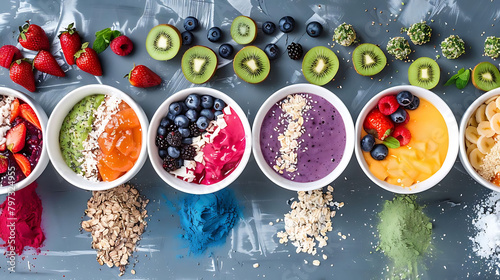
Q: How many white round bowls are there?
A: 6